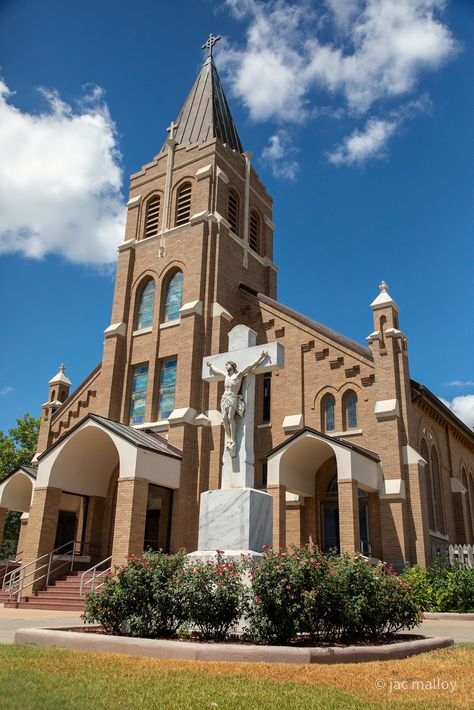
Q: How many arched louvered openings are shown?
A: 4